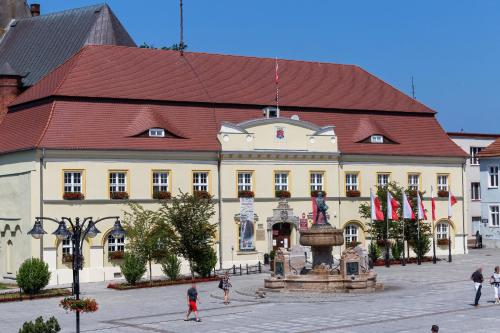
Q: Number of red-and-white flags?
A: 7